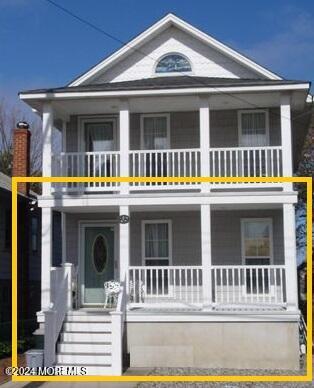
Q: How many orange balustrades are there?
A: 0